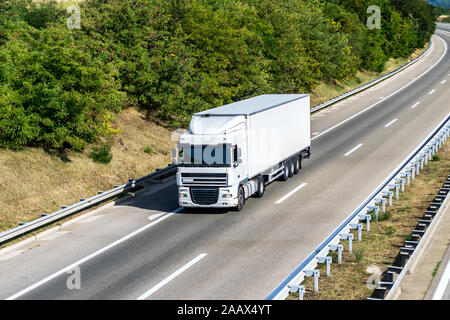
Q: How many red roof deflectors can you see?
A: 0